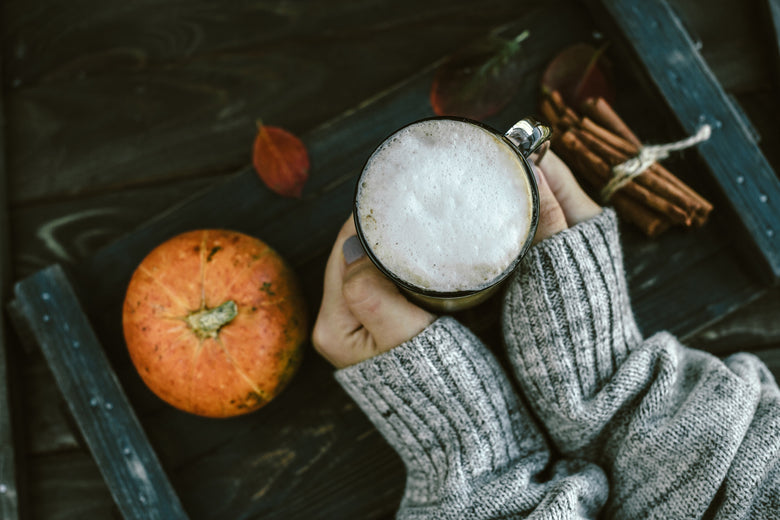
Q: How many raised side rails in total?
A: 2